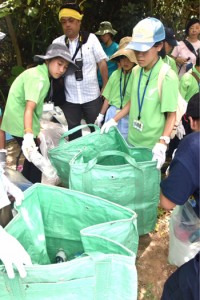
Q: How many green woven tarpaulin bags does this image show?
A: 2